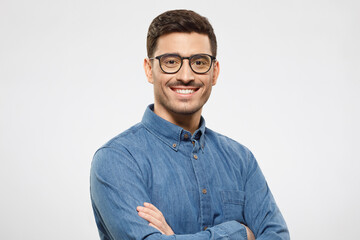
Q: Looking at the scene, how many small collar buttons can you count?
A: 2